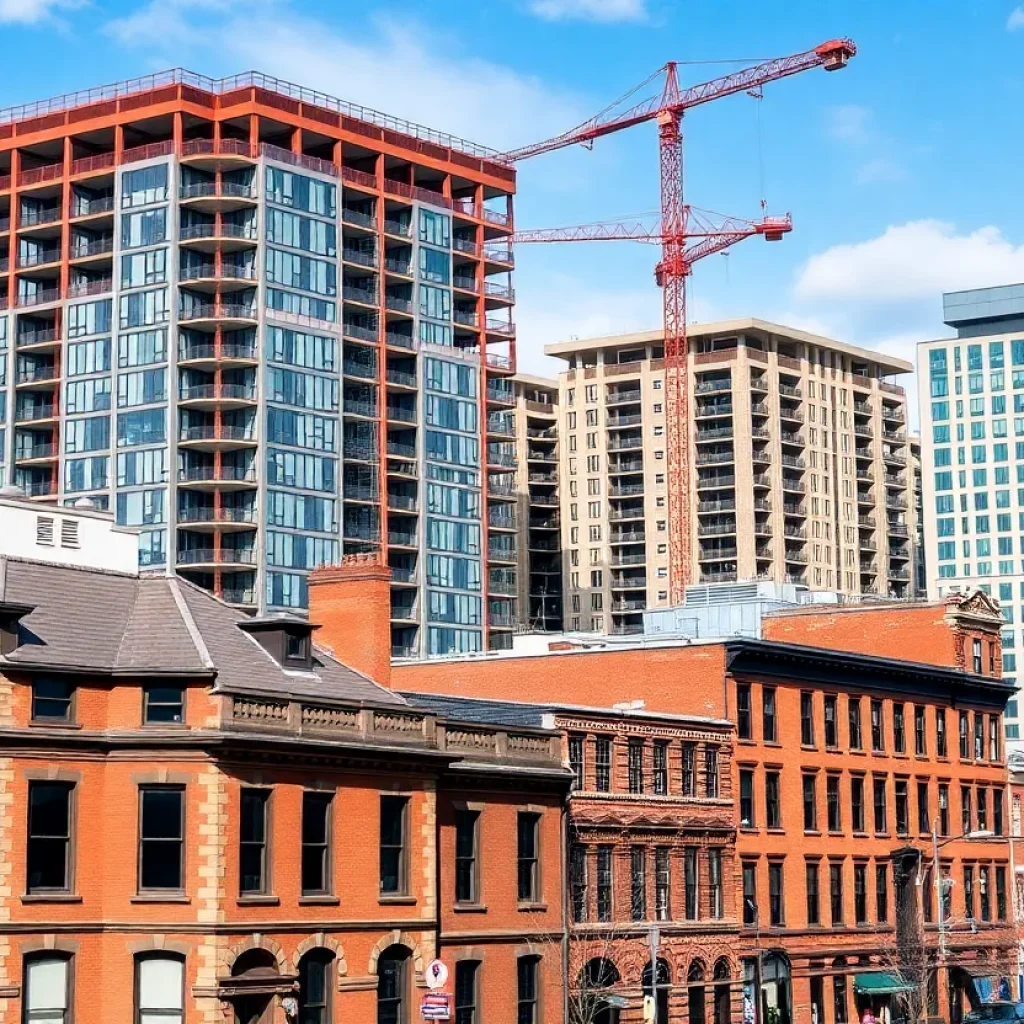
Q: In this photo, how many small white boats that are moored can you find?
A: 0